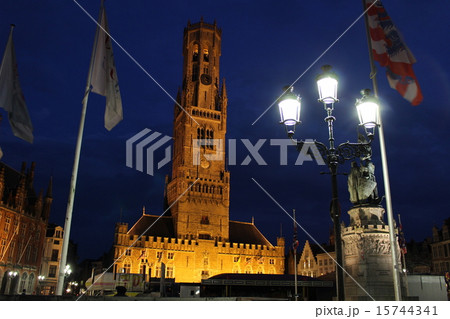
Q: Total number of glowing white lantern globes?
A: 3